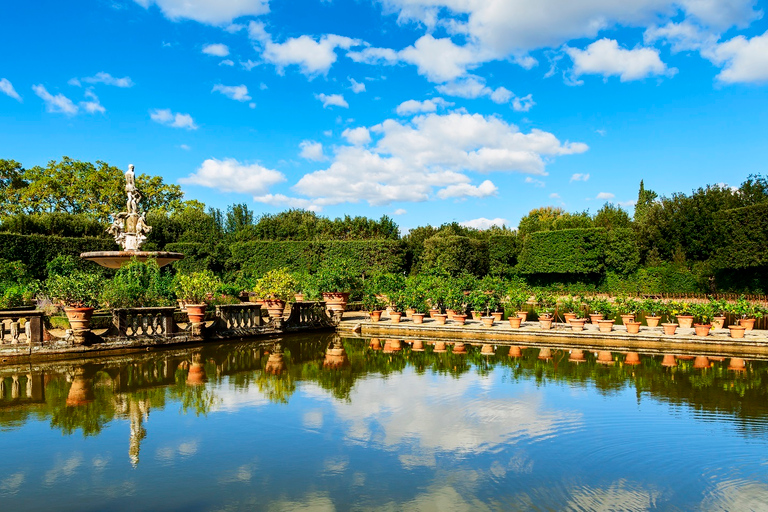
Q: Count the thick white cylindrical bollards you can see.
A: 0